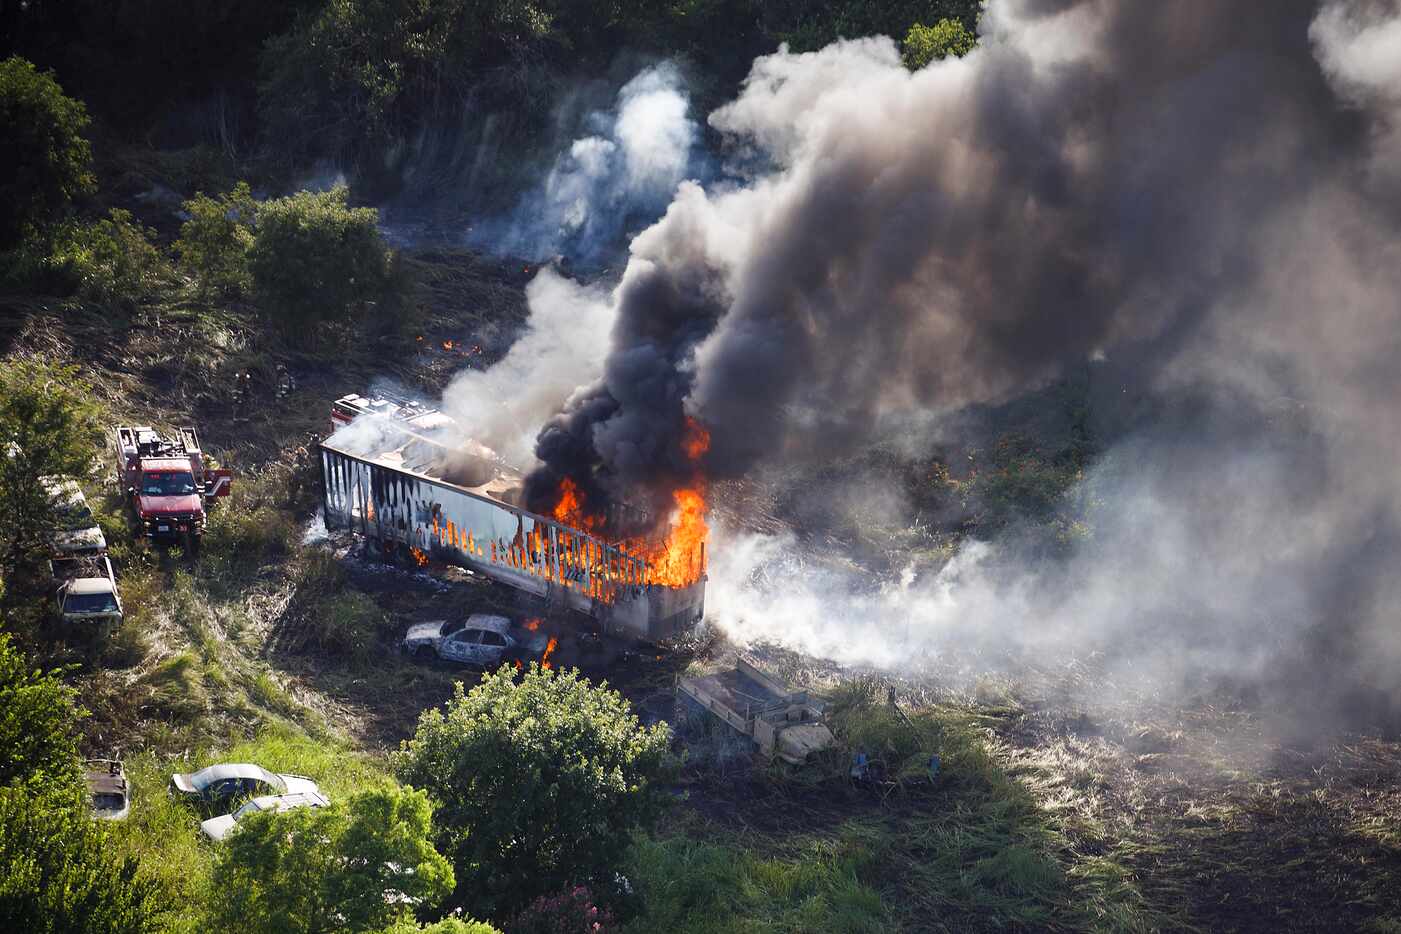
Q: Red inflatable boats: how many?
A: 0